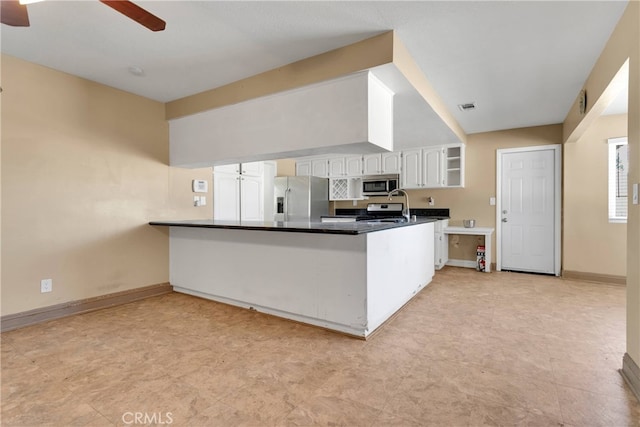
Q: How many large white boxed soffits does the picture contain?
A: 1